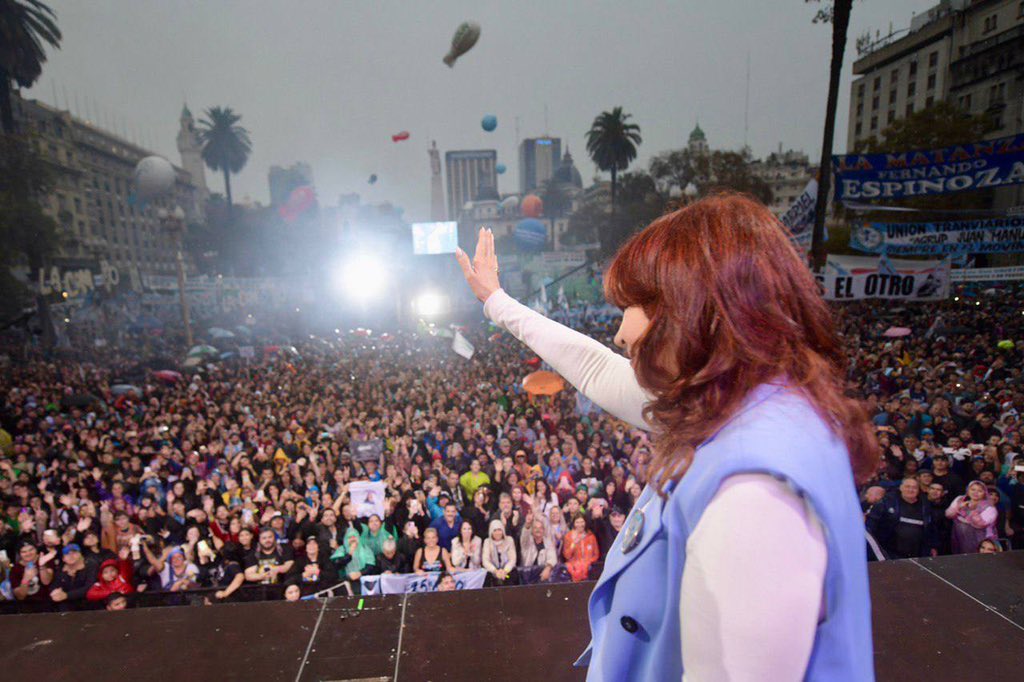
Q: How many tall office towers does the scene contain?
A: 2